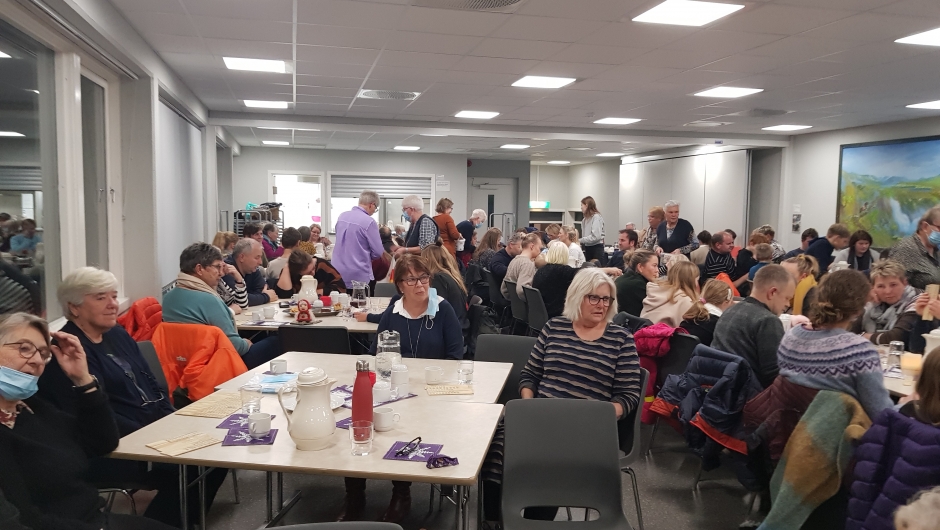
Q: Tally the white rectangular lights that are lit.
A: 15